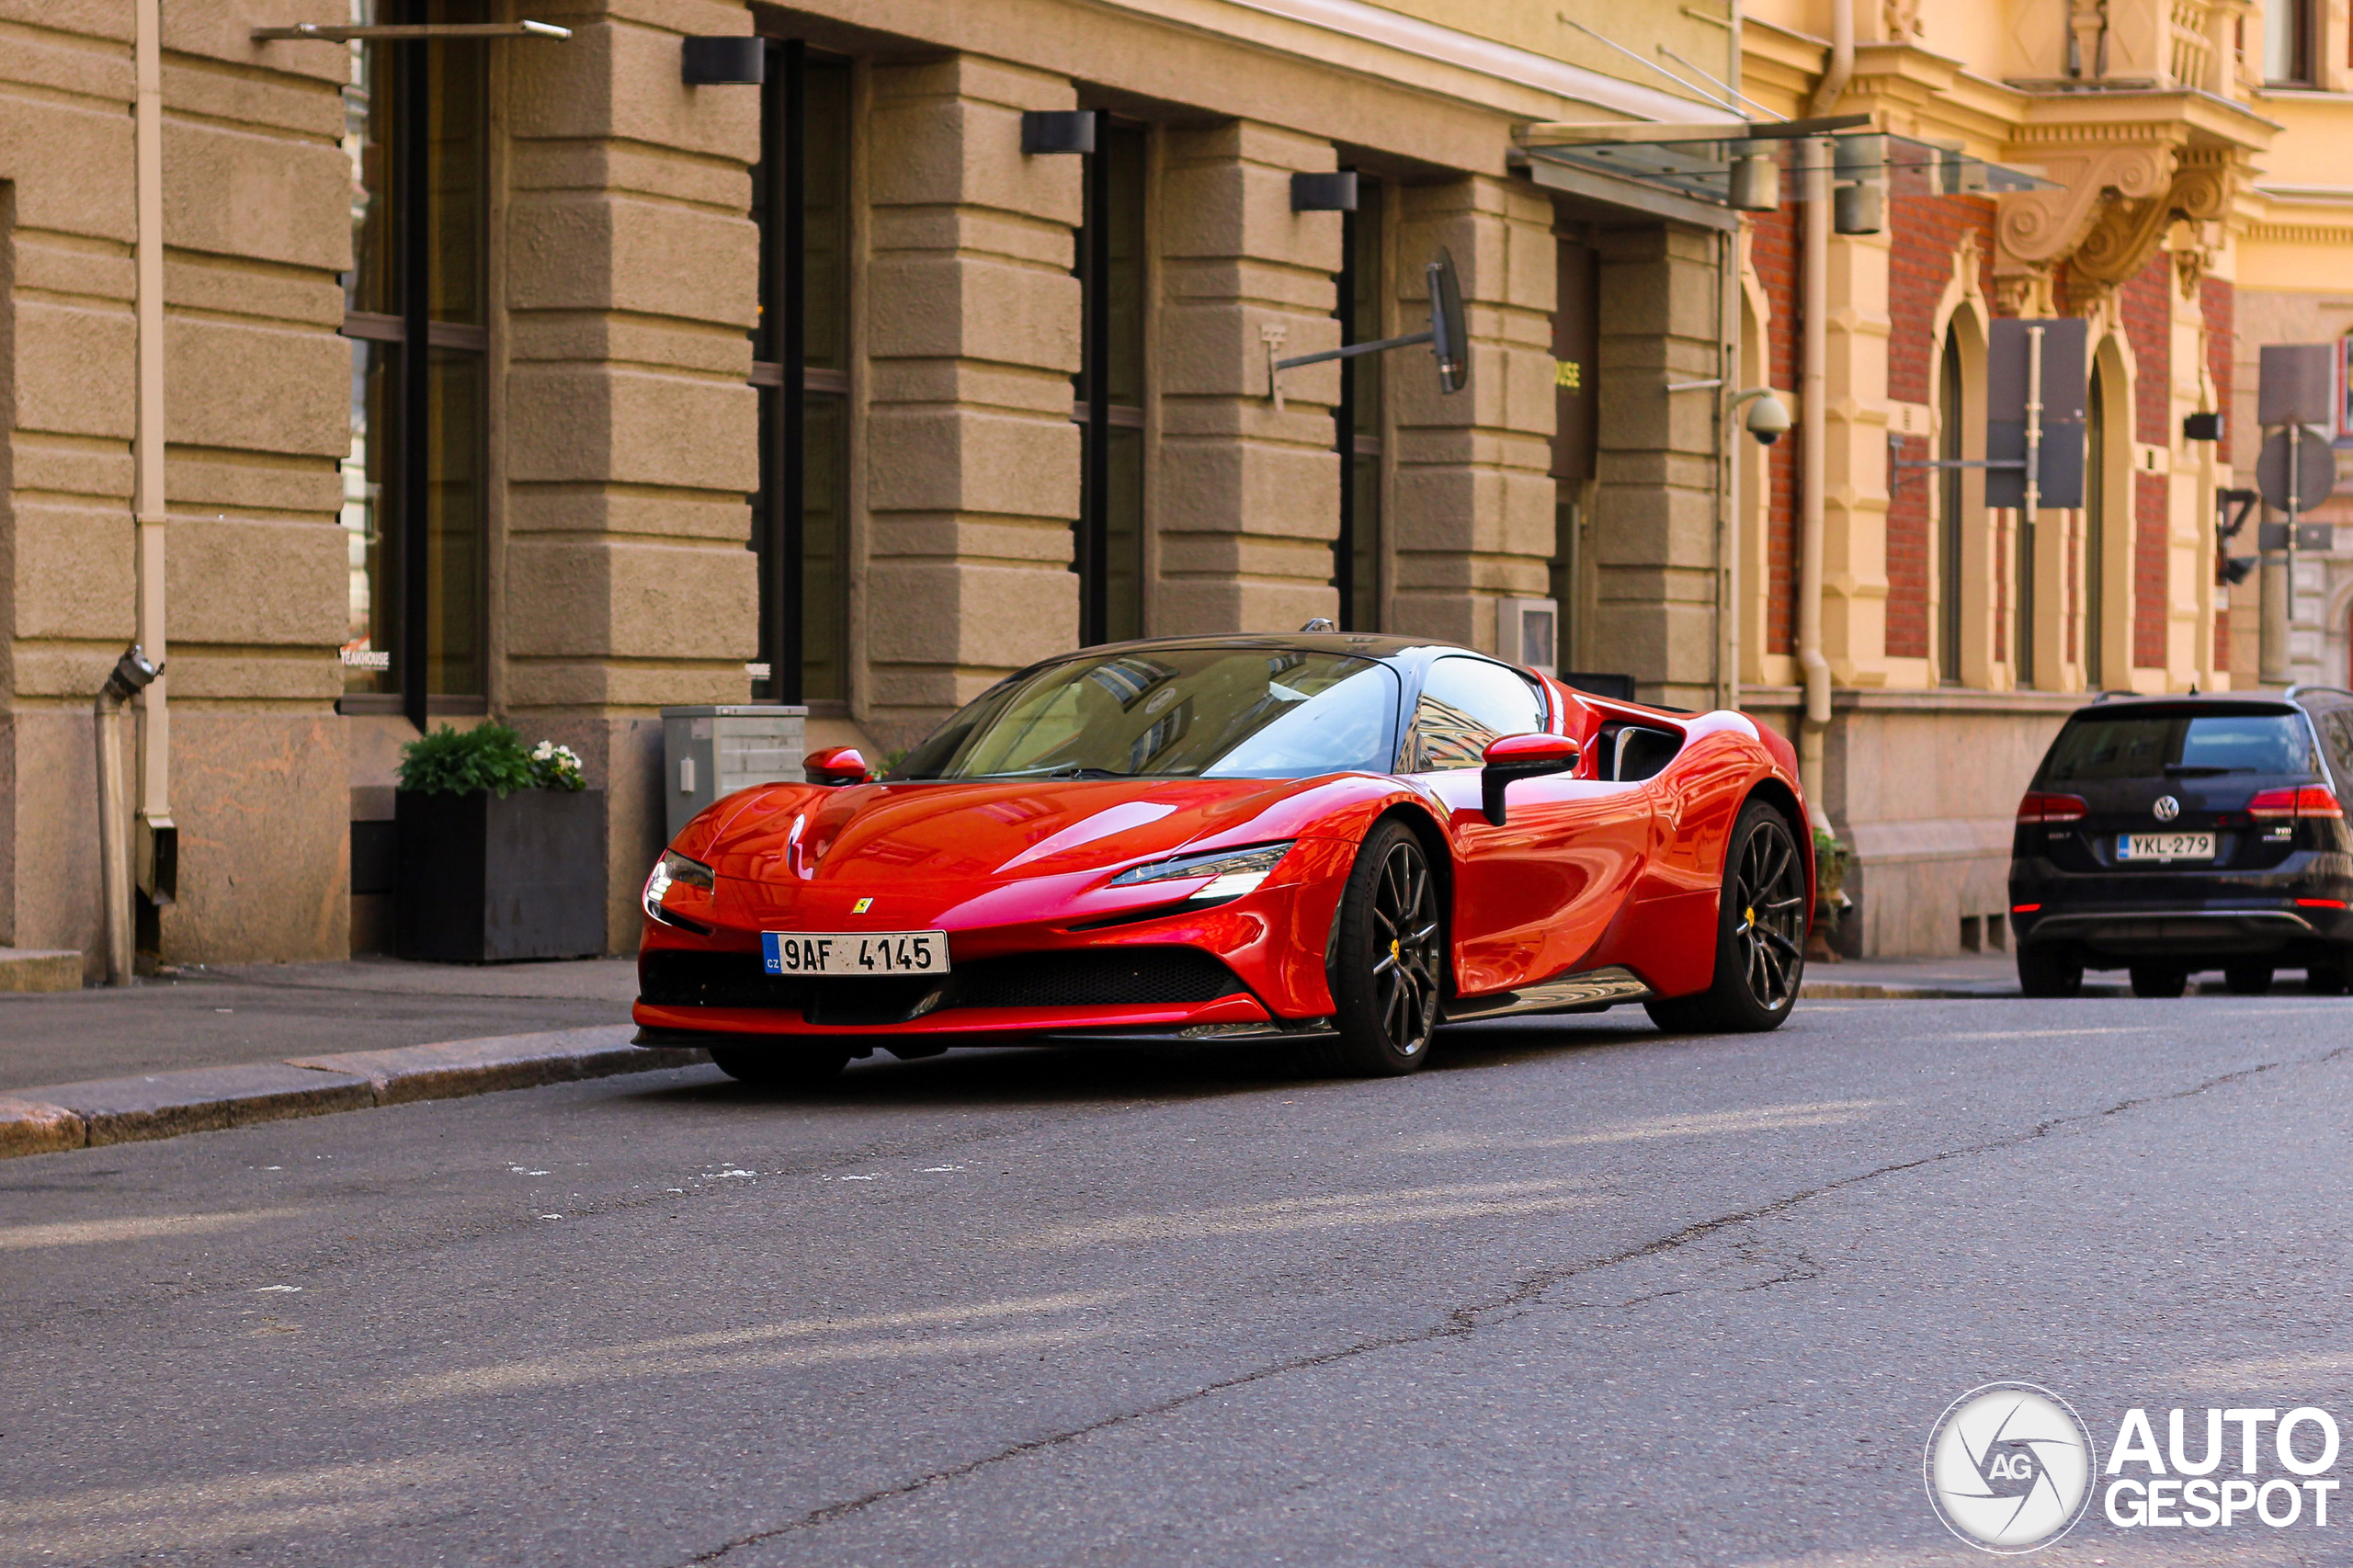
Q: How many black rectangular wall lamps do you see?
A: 3